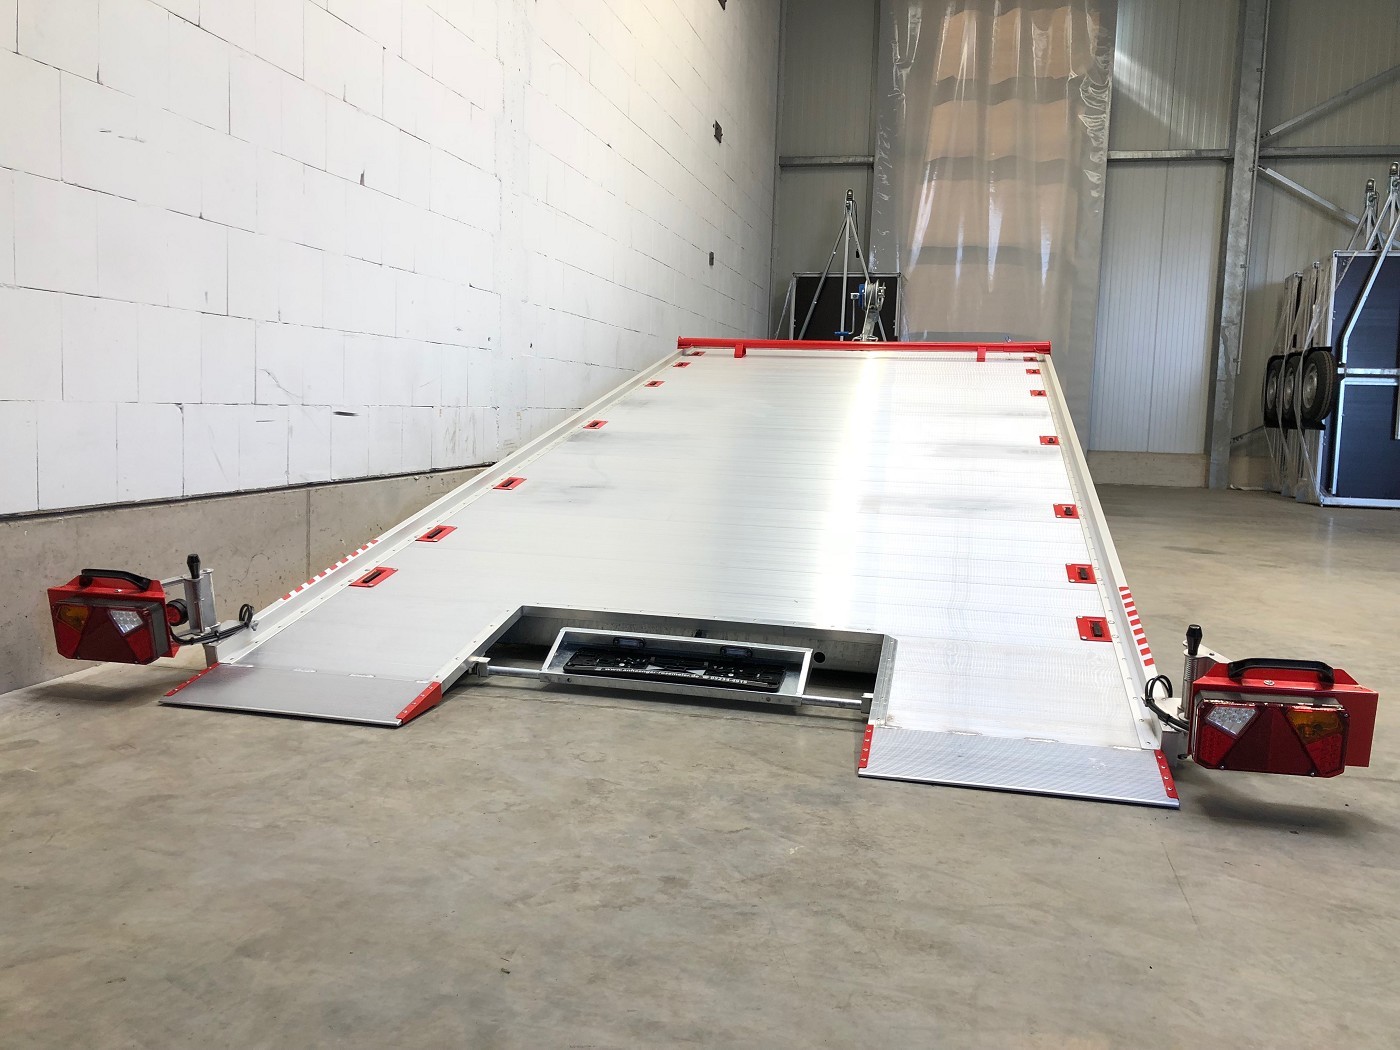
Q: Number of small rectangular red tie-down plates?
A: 14